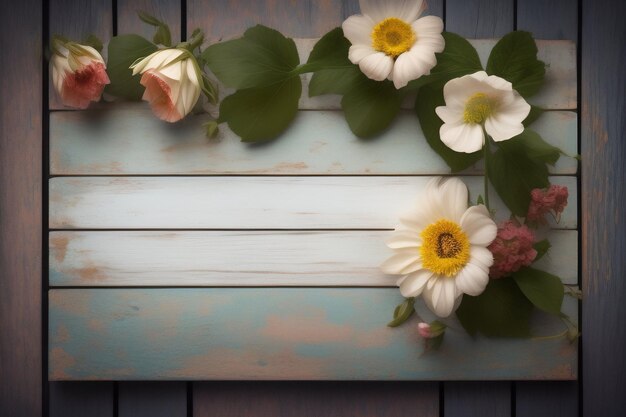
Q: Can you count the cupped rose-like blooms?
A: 2